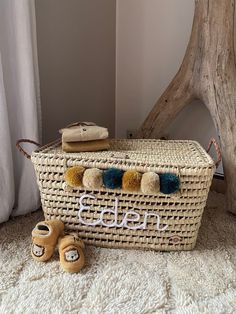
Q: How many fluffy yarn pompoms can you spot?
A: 6